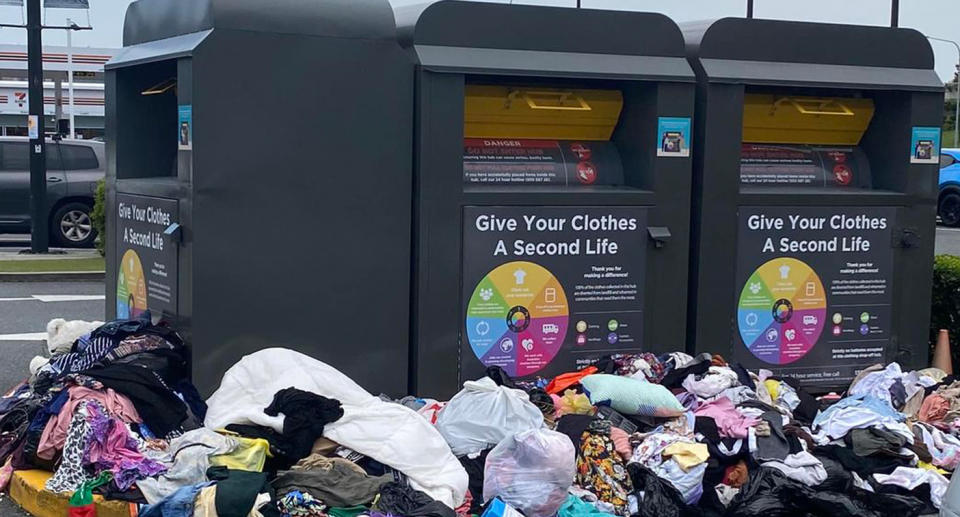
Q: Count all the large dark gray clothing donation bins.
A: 3